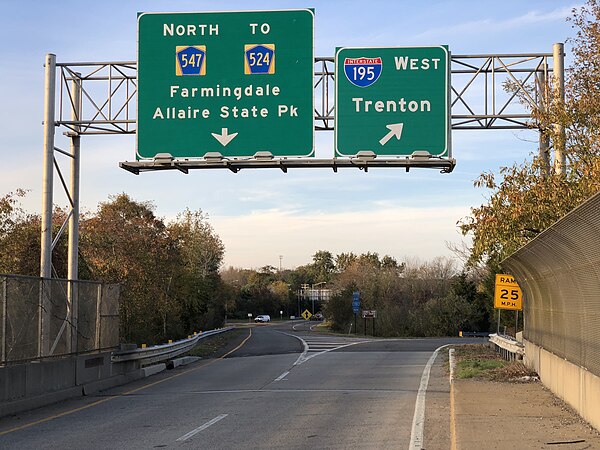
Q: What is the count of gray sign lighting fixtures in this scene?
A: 5